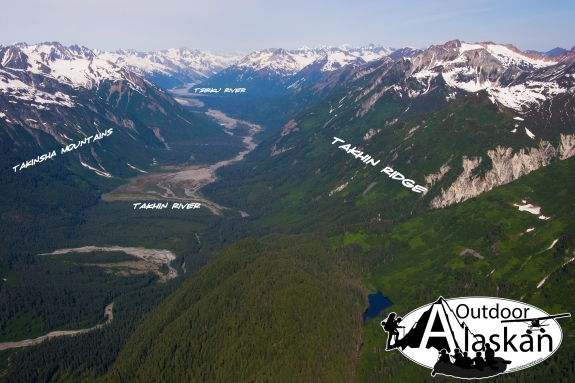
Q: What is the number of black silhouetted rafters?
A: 5